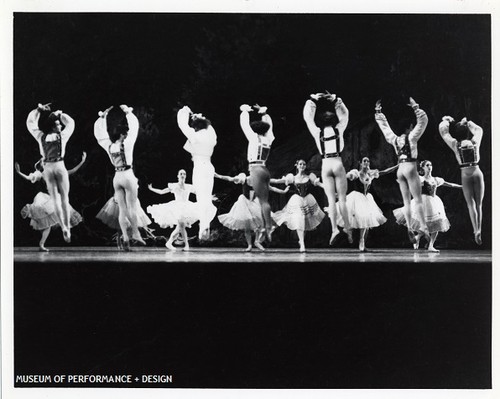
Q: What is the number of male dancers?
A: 7